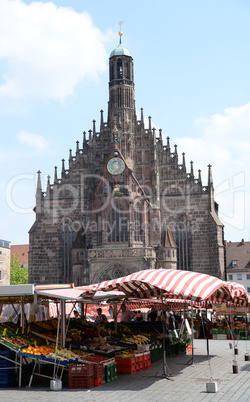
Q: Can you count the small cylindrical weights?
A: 4